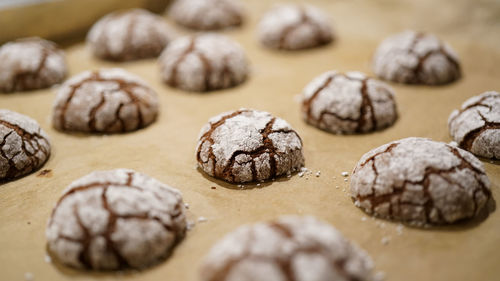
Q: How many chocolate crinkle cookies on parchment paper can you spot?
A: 14